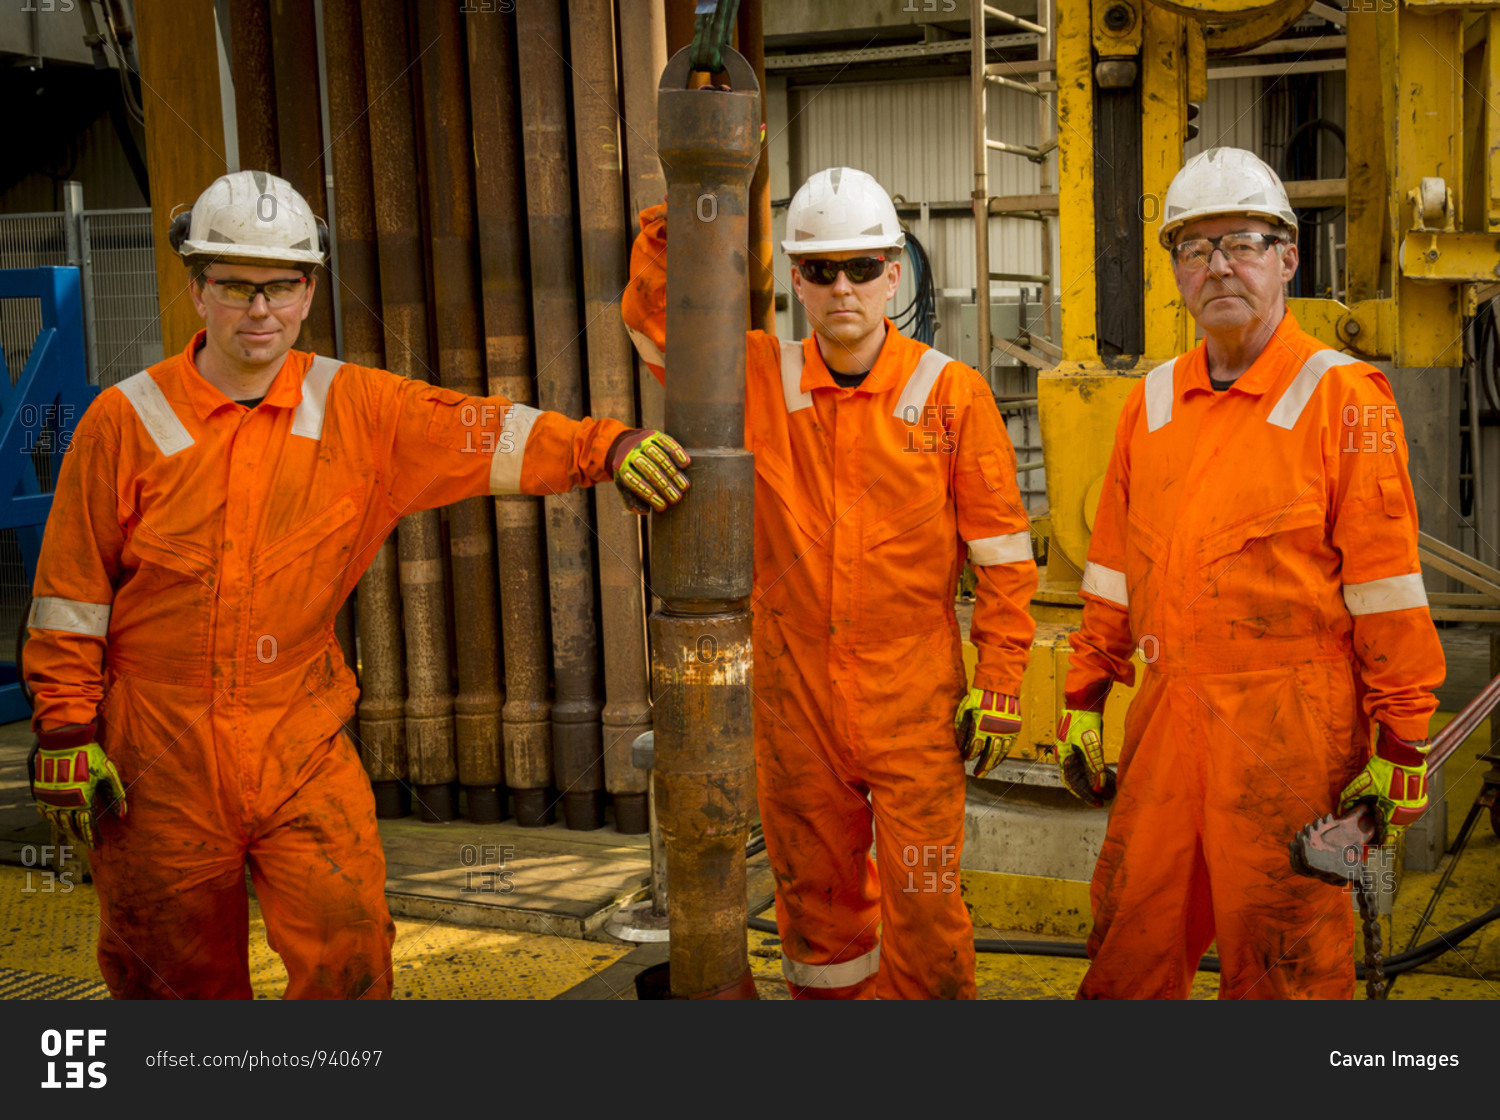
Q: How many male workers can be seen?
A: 3